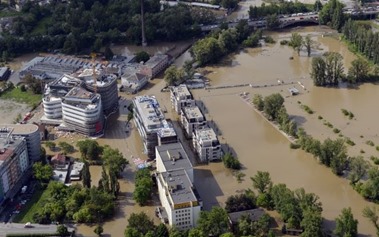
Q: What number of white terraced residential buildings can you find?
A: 3